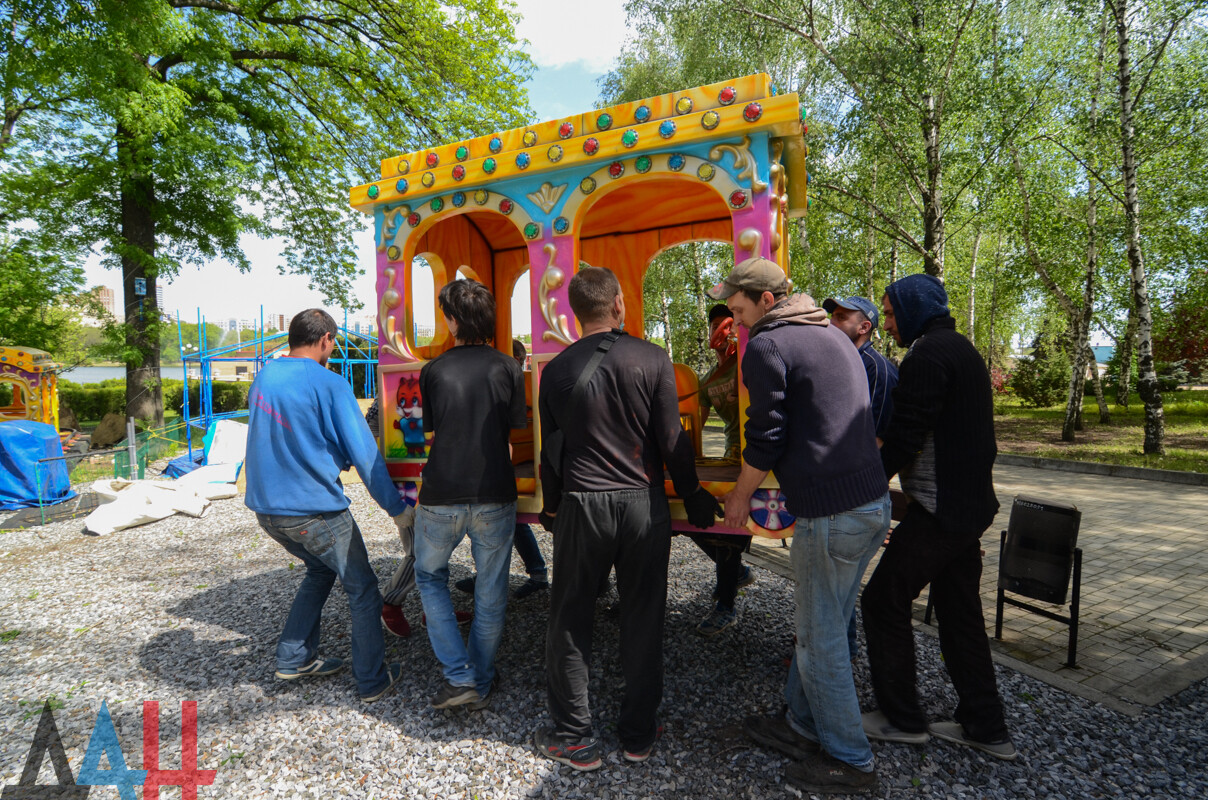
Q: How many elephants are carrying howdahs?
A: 0